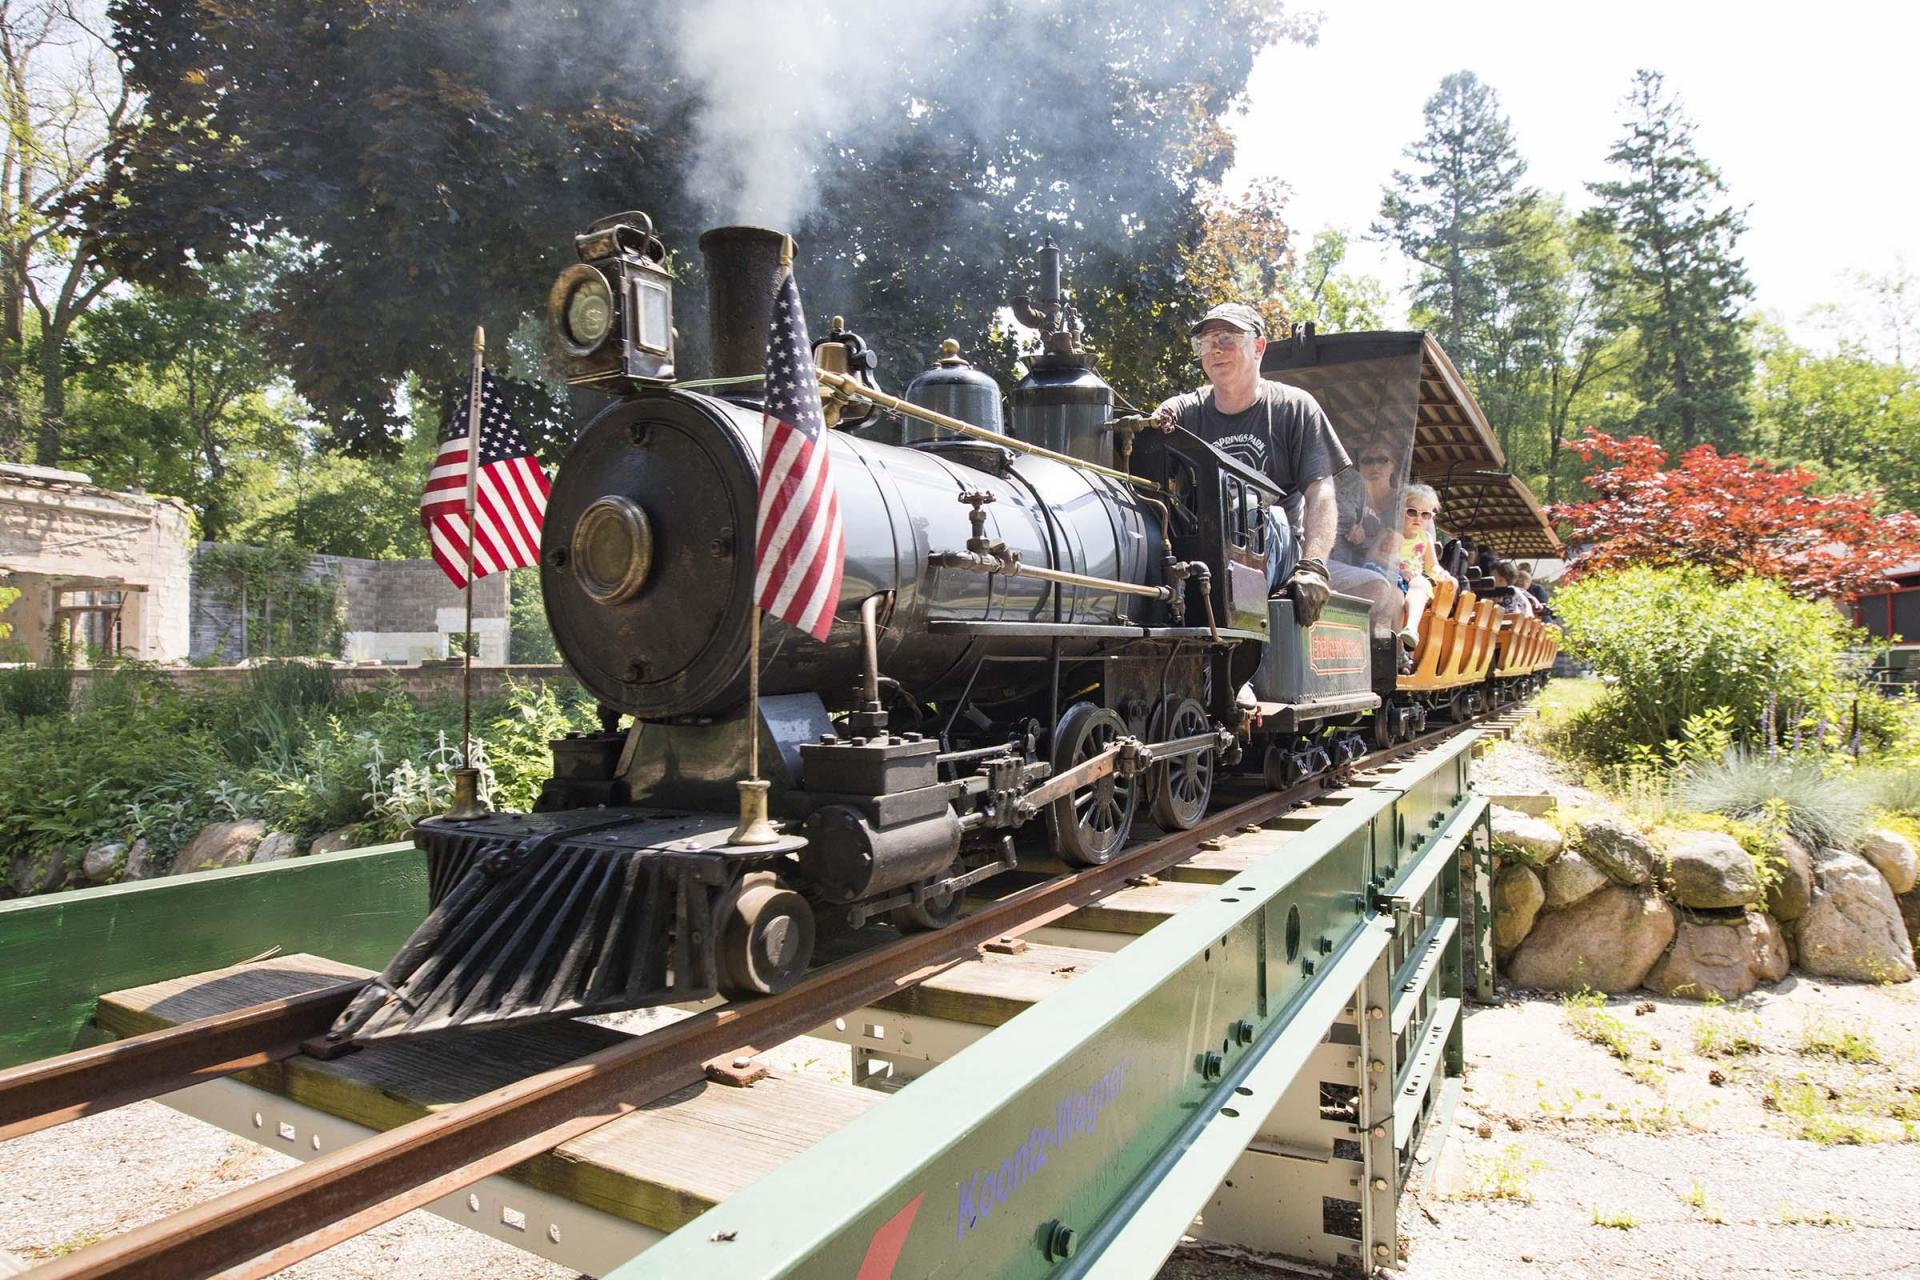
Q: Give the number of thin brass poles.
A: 2